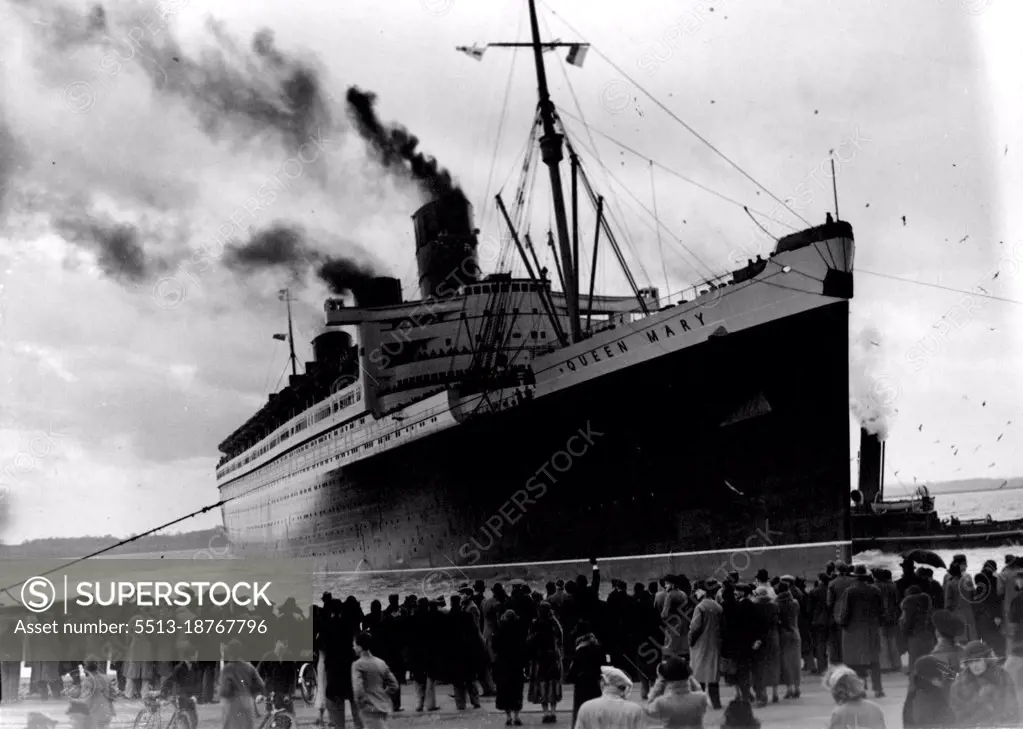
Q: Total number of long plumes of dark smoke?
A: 2